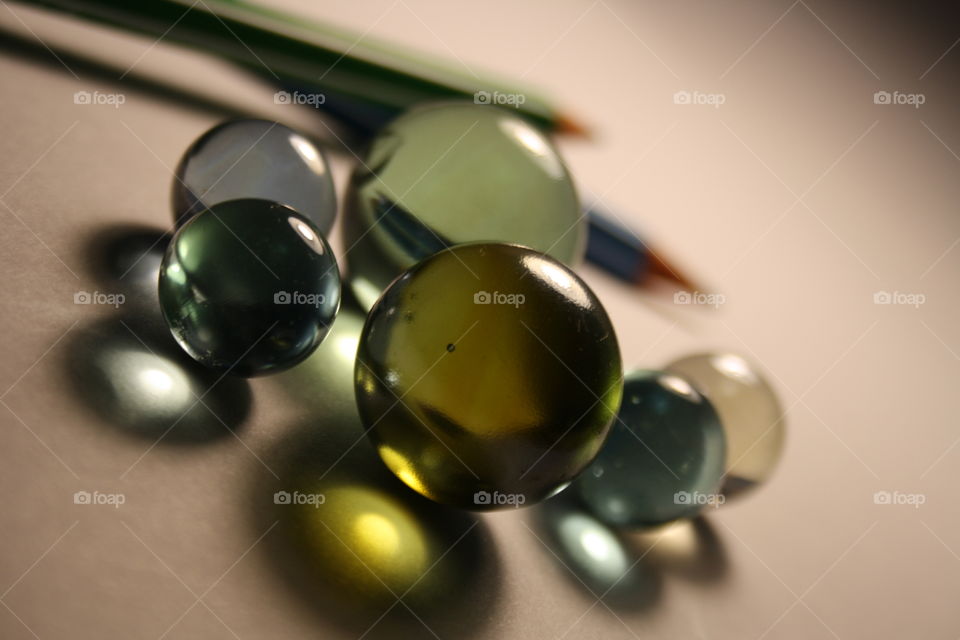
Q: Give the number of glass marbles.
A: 6